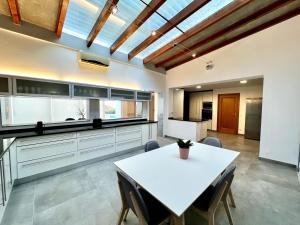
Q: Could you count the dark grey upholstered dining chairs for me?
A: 4